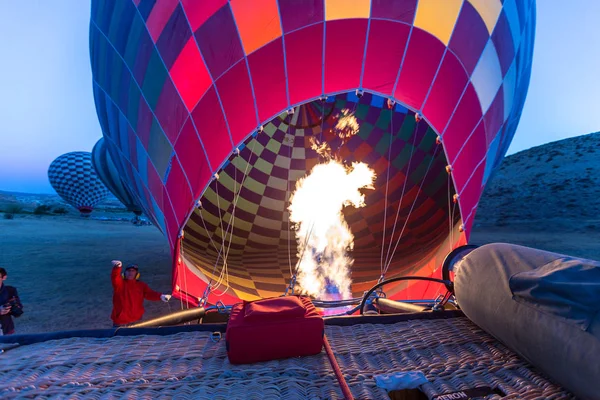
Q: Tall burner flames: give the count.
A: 1